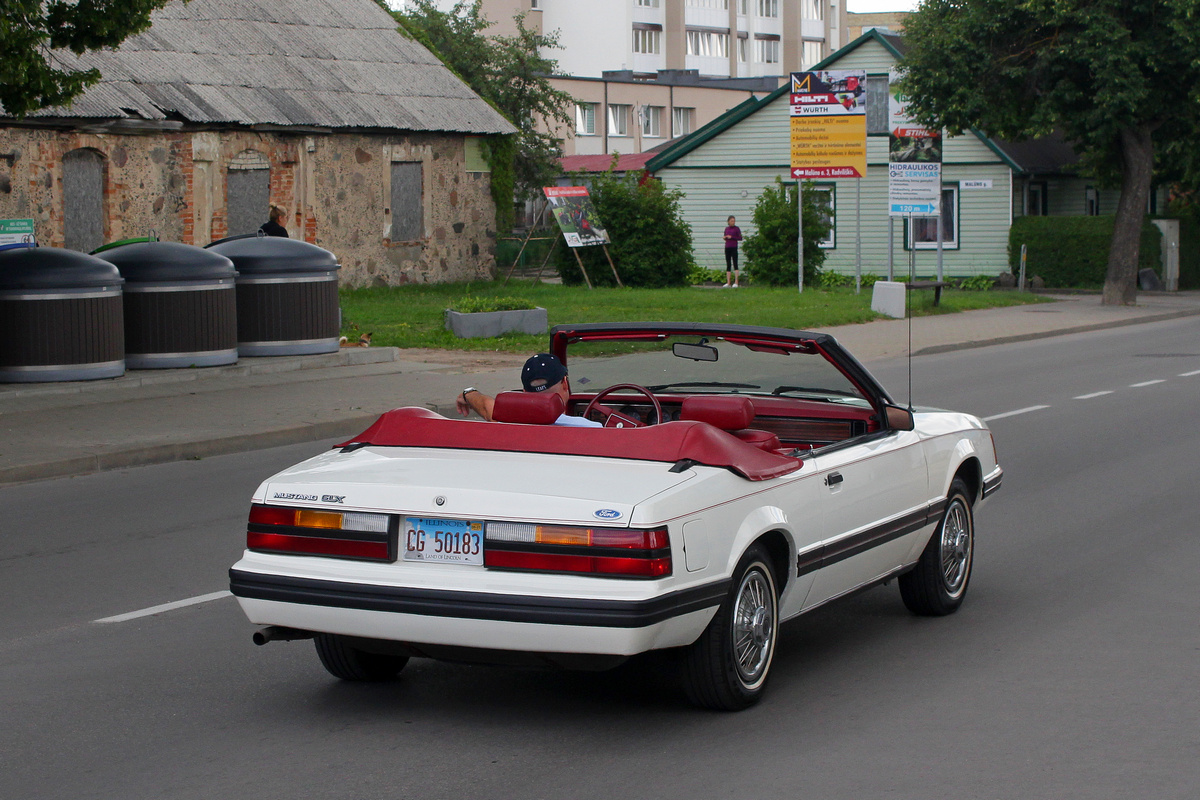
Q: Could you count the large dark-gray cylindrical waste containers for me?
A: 3